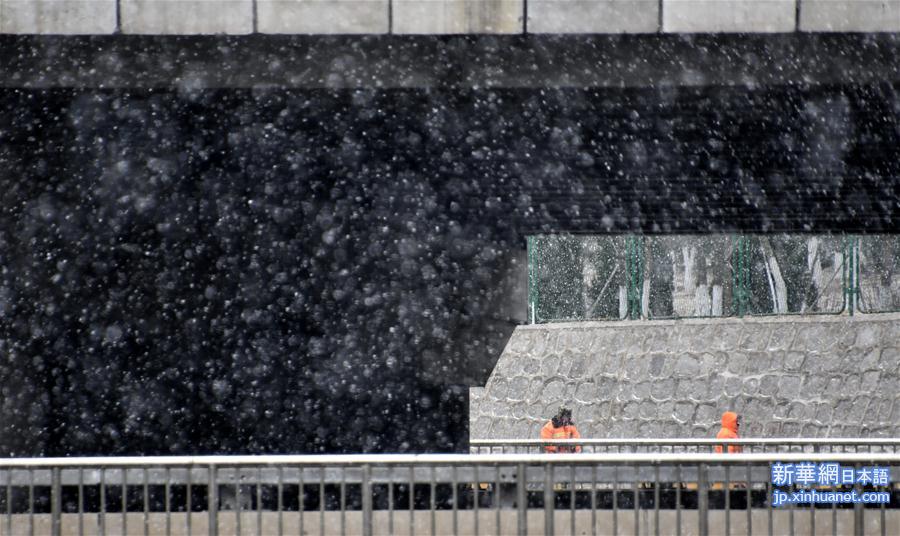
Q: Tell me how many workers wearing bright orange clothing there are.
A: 2